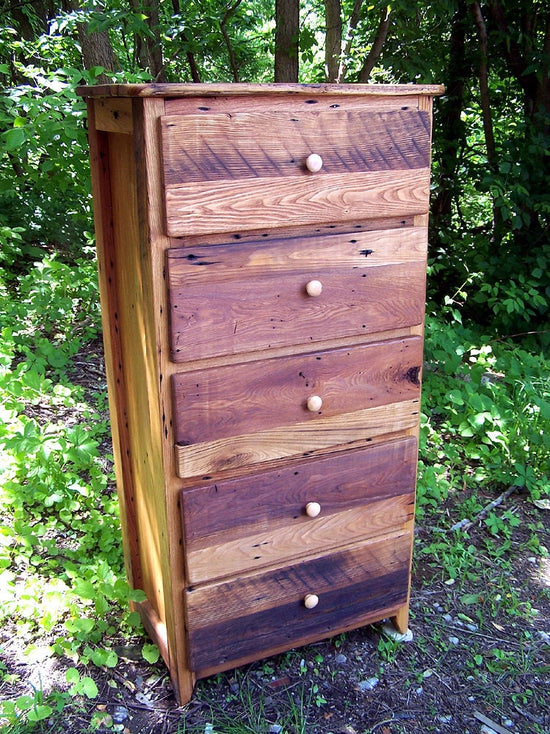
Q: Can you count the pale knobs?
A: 5